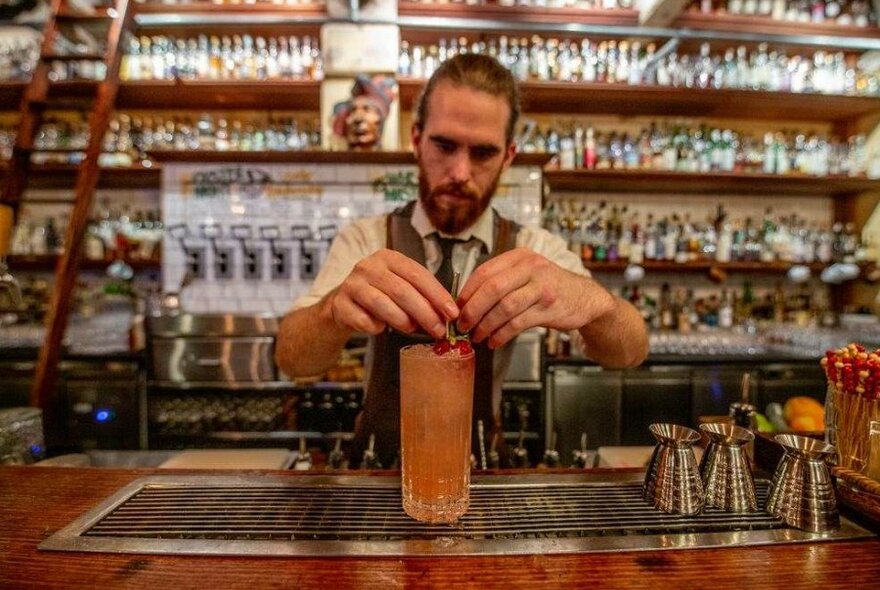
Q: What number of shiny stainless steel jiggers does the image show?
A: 3